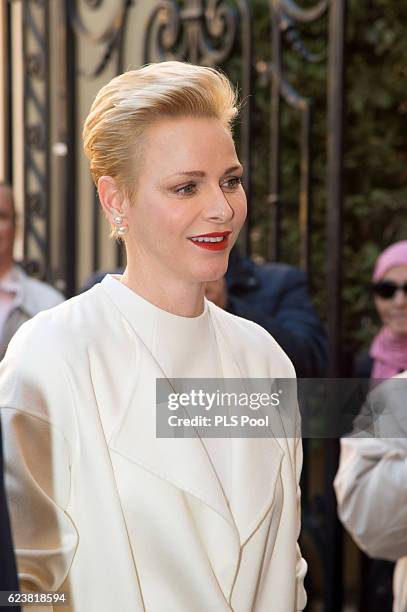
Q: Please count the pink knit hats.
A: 1